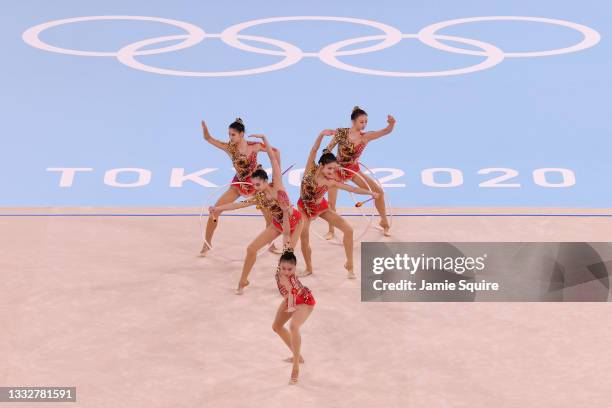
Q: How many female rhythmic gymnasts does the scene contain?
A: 5